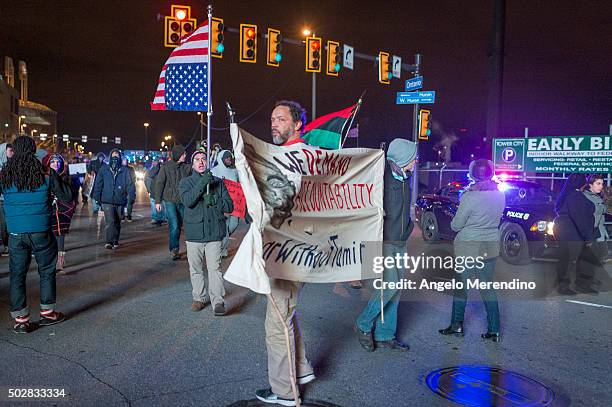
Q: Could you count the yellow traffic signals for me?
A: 8